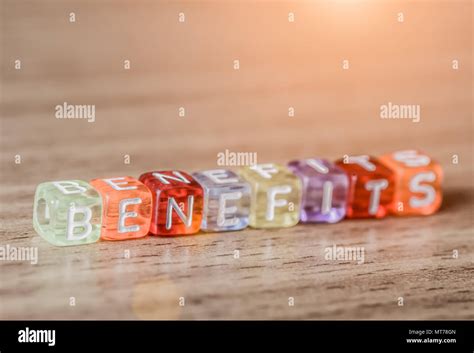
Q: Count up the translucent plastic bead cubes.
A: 8